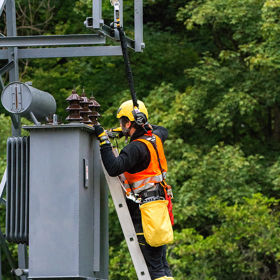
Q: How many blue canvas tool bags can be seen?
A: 0